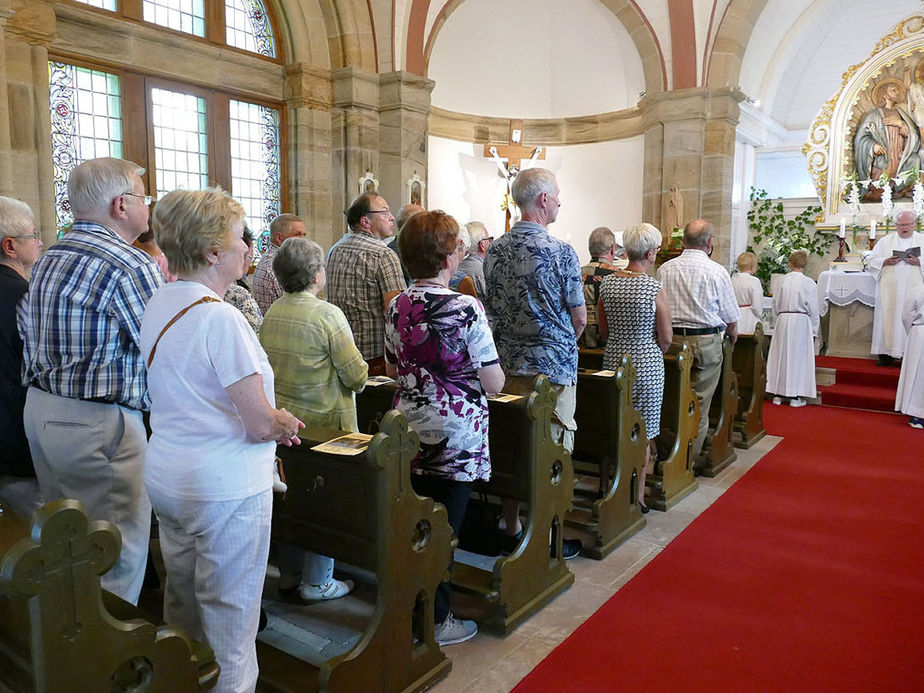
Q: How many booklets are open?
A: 1